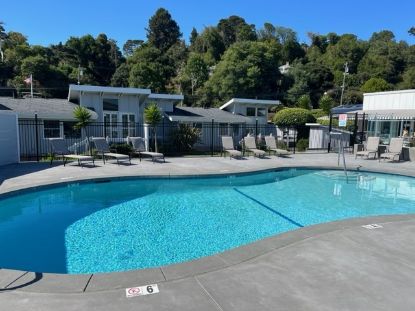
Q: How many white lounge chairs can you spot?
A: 8